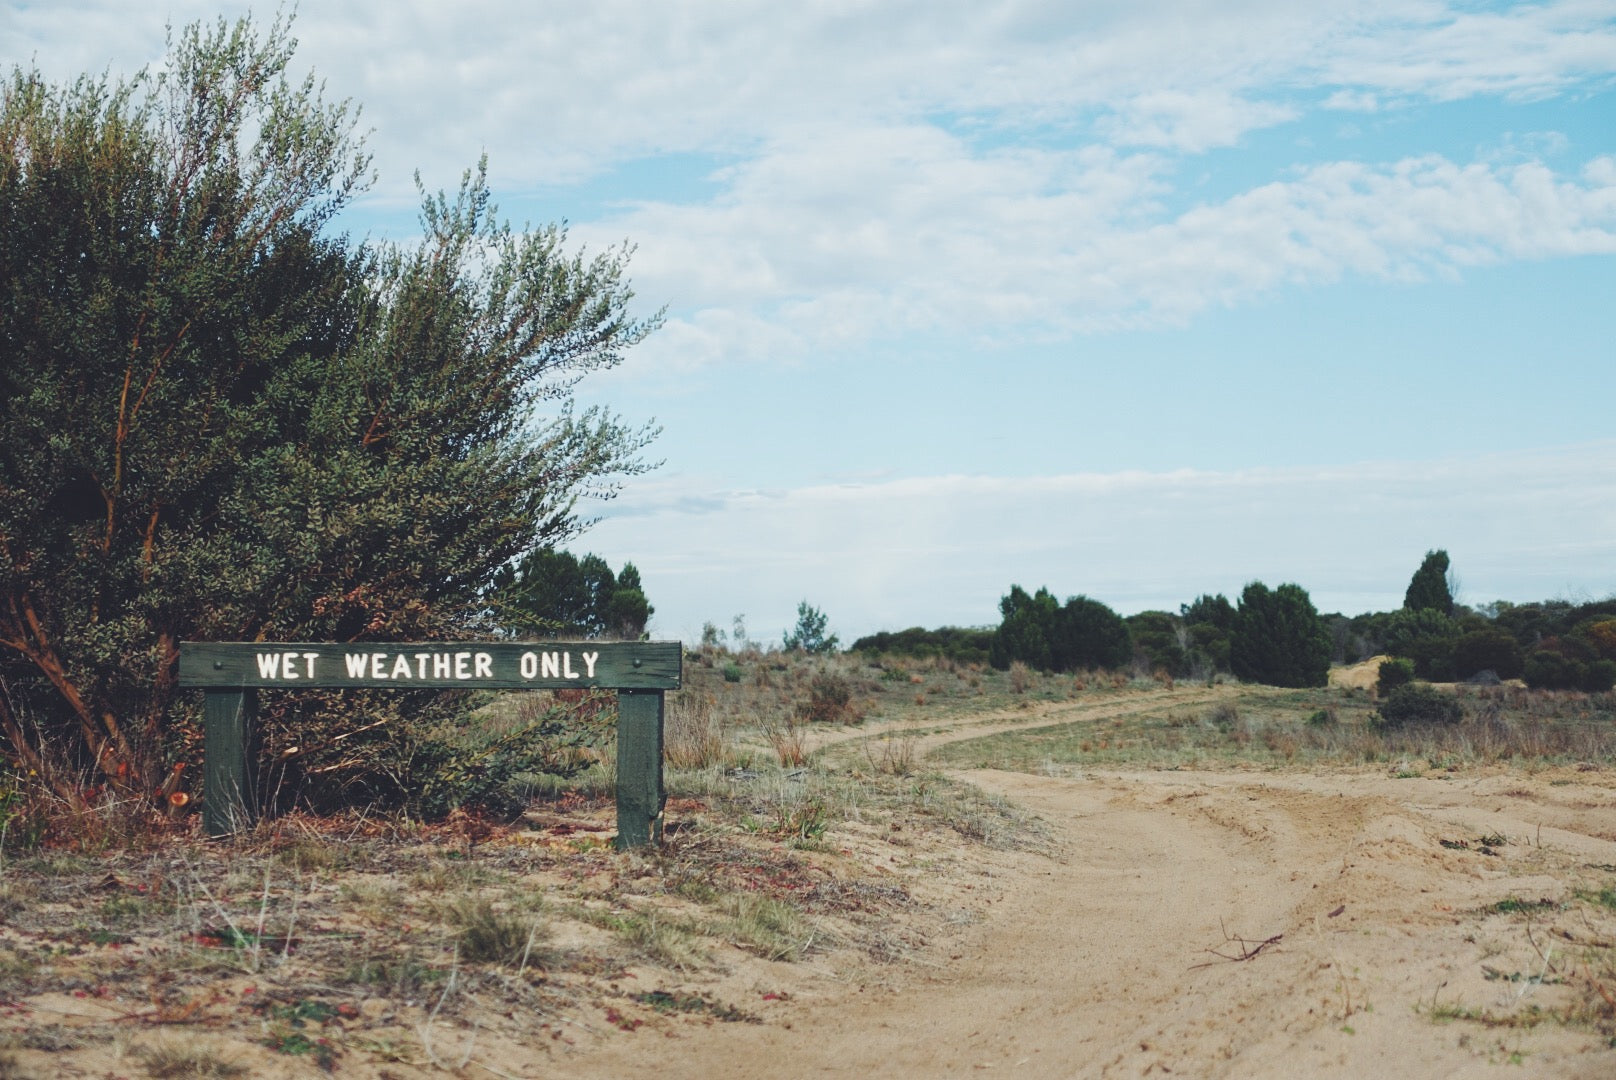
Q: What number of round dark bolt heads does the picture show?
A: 2